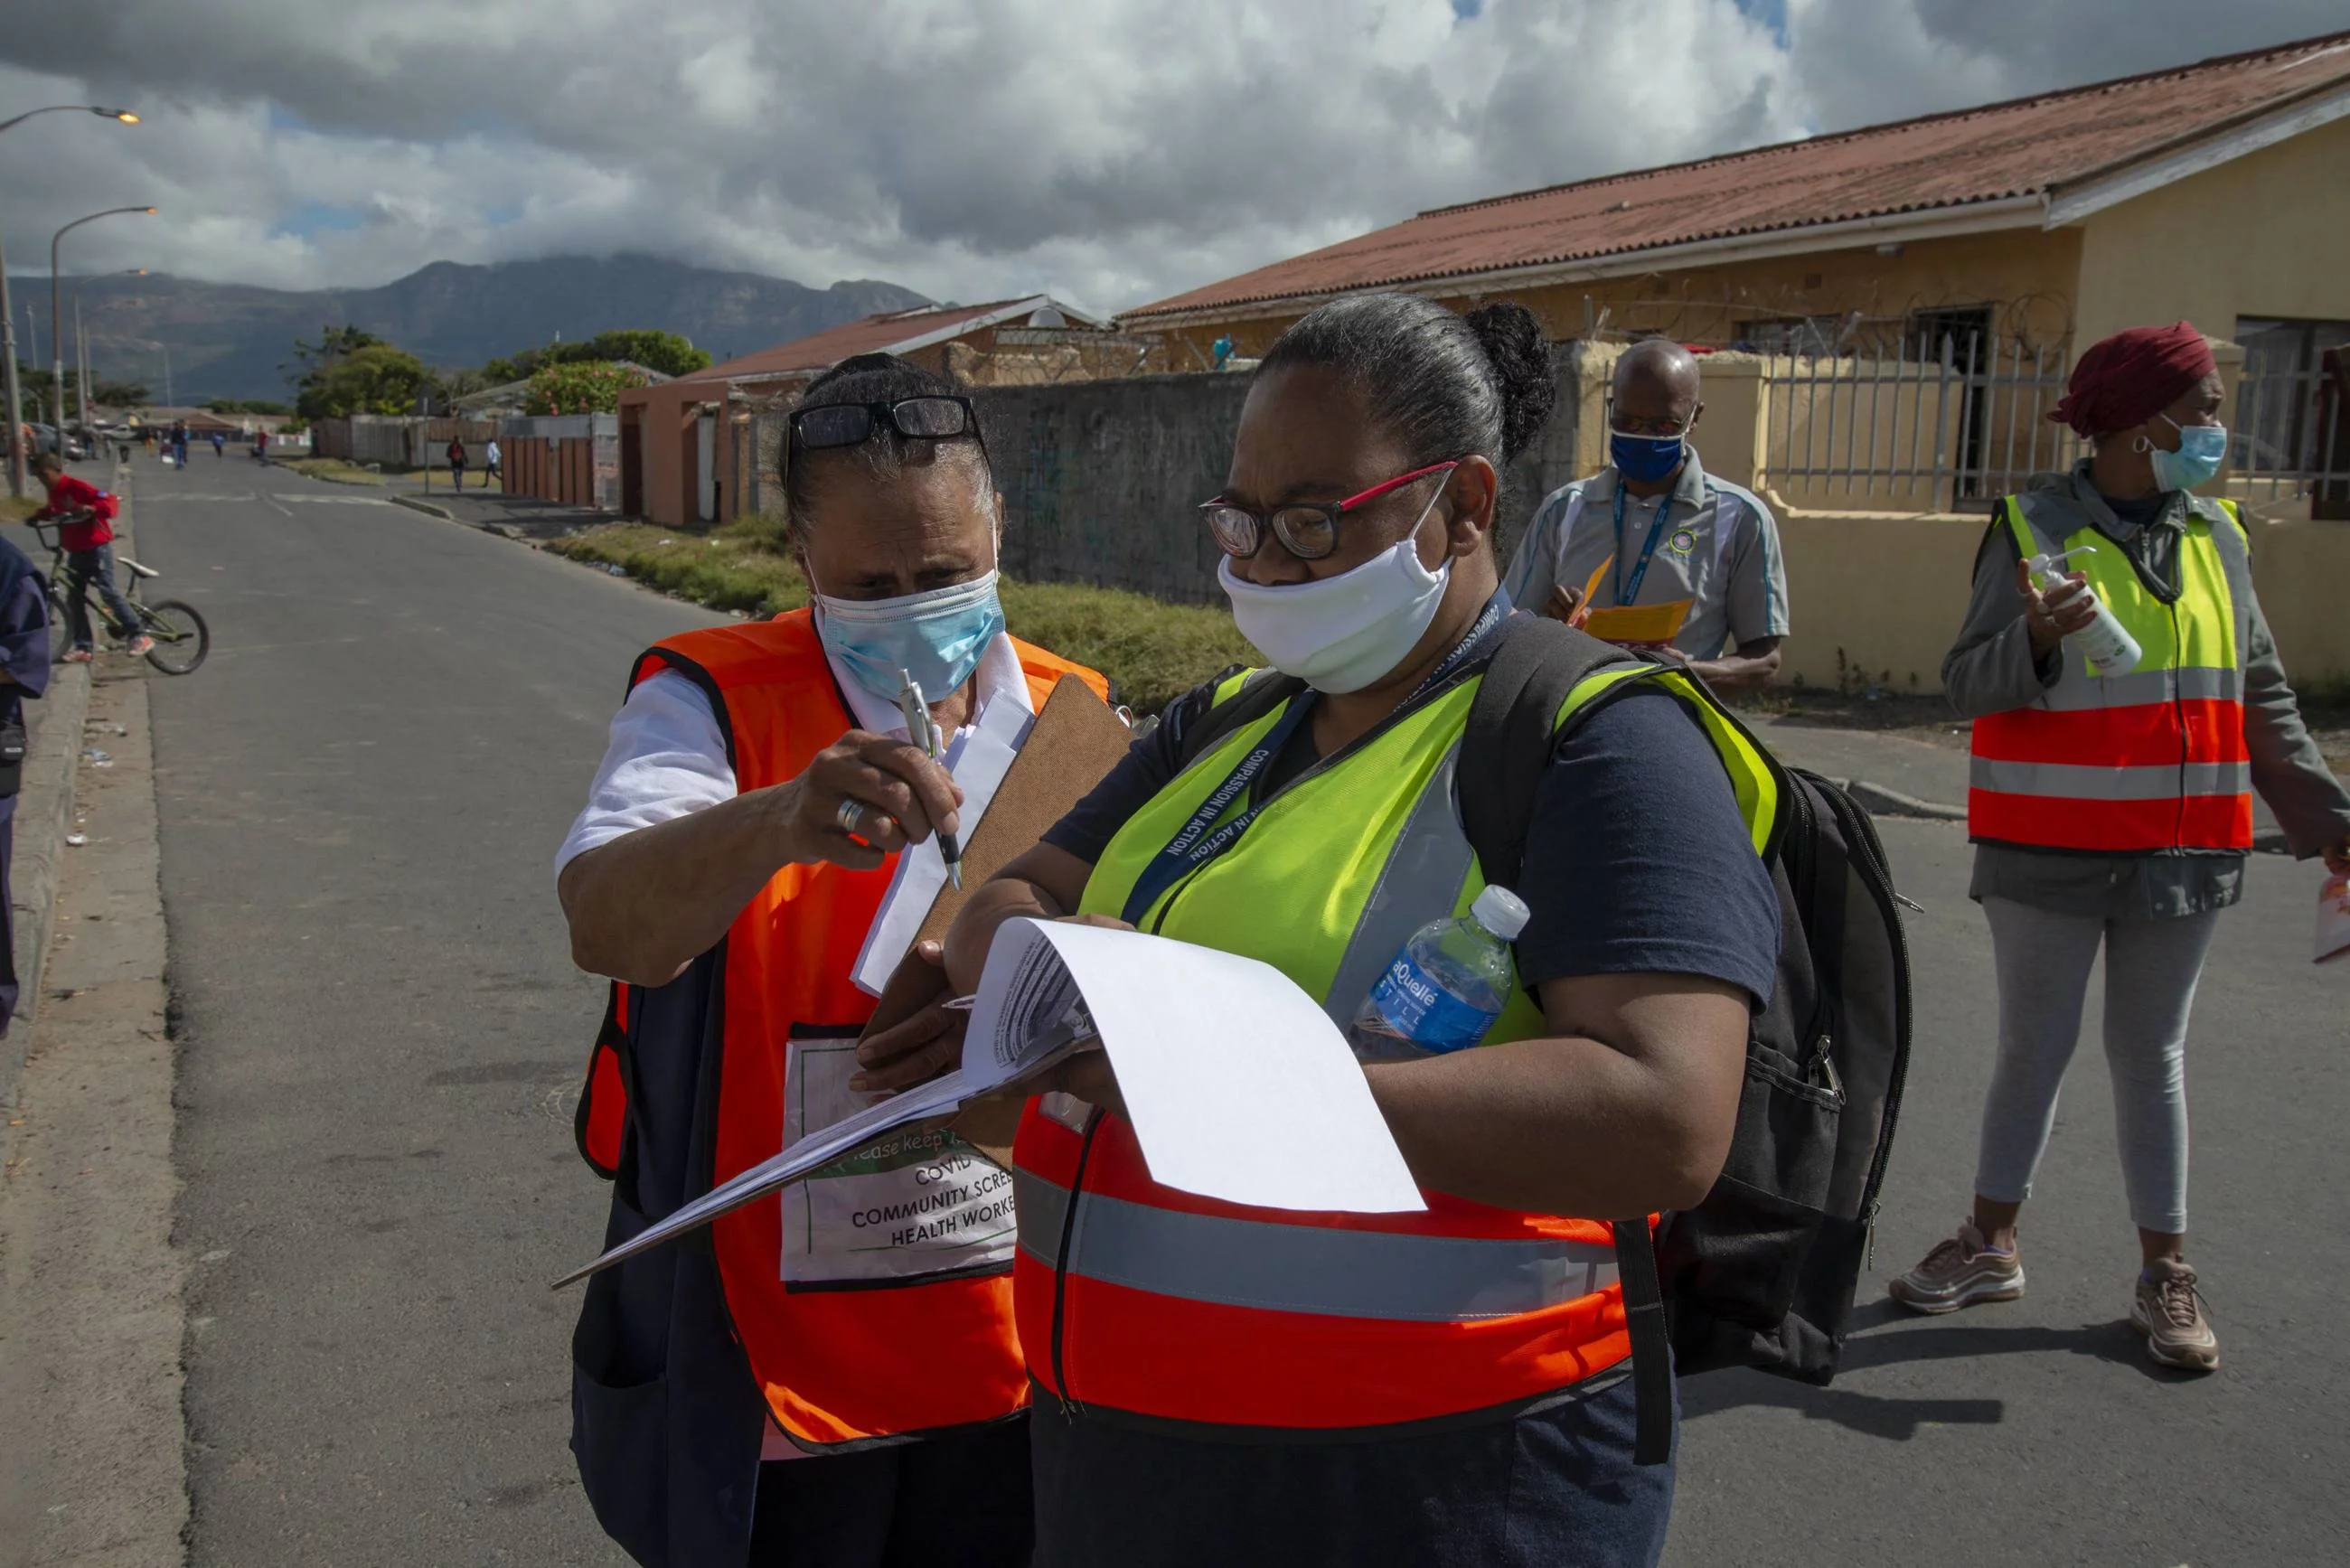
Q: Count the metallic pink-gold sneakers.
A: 2